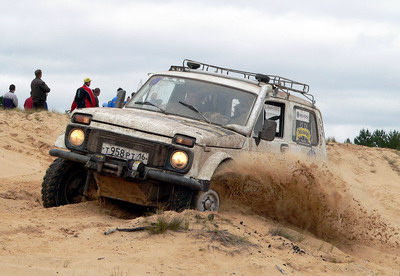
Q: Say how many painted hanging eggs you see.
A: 0